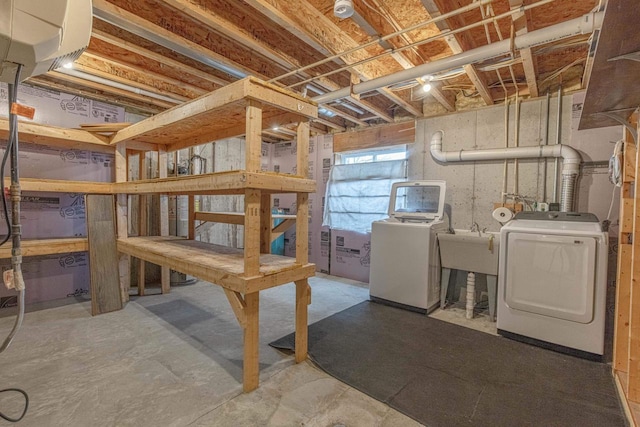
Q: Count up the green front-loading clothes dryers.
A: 0